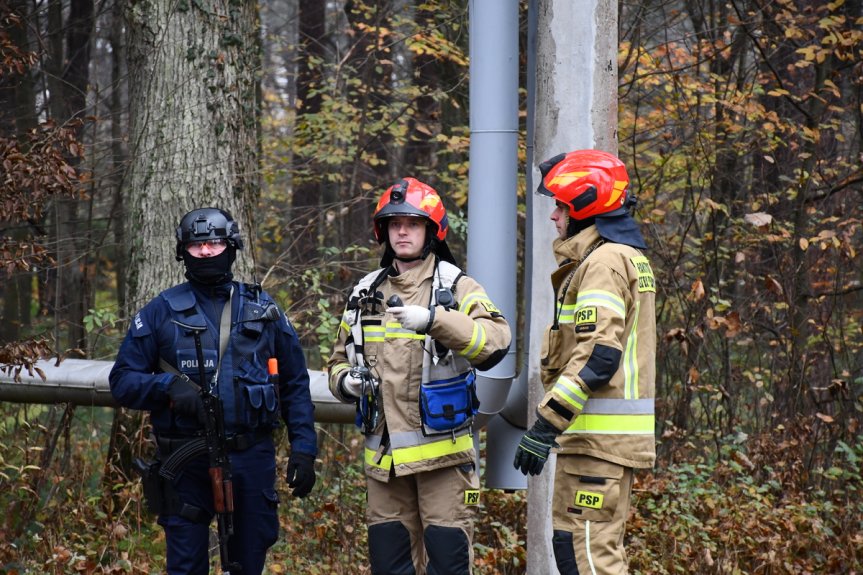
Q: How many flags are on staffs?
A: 0